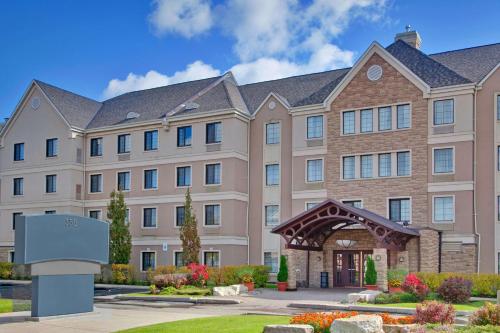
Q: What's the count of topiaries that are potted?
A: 2